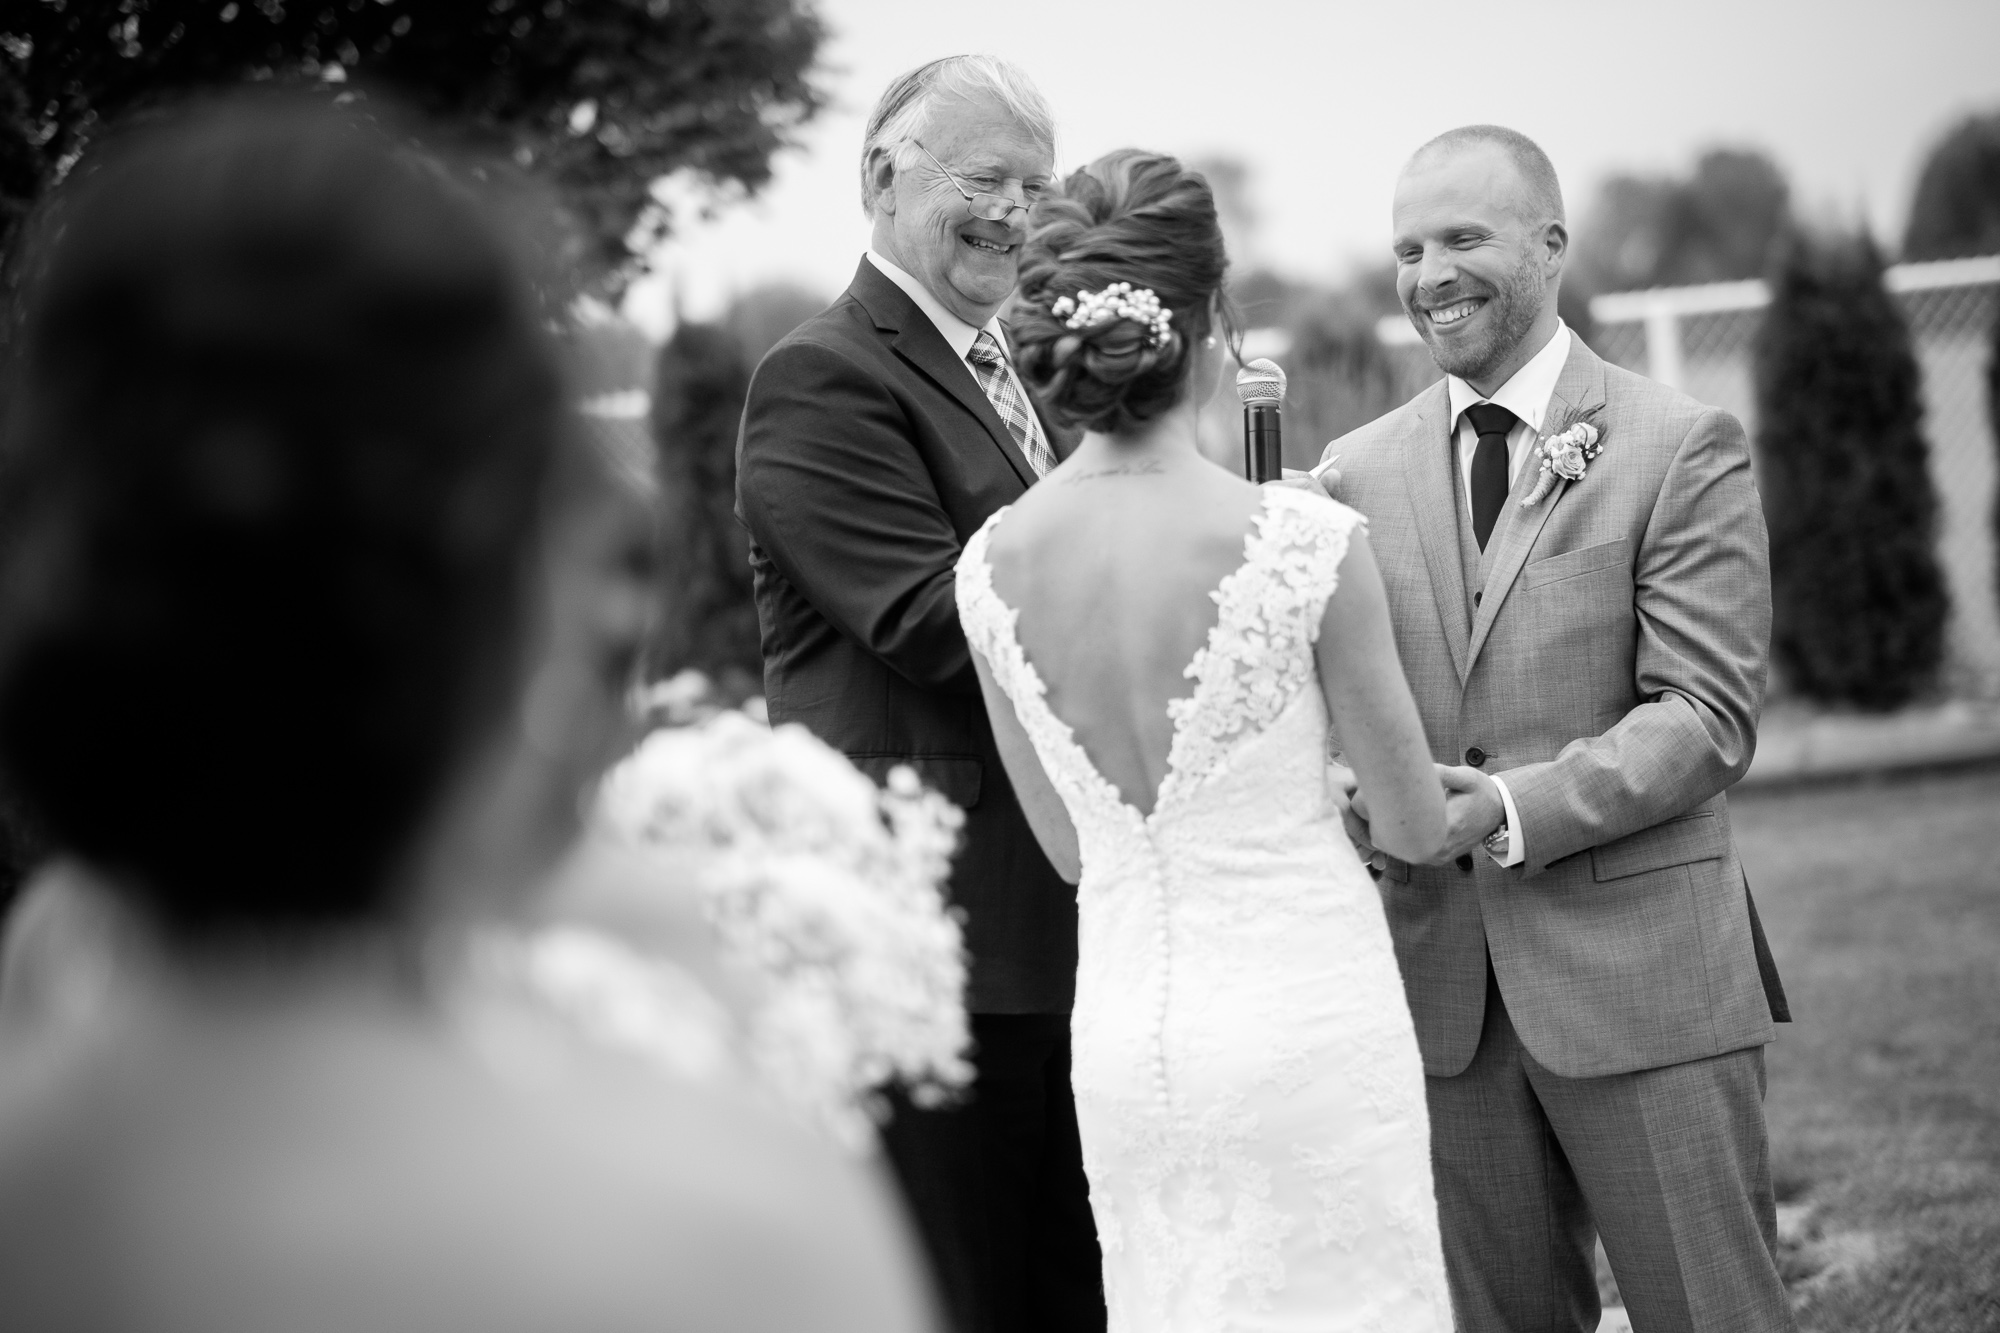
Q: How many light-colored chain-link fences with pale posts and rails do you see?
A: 1